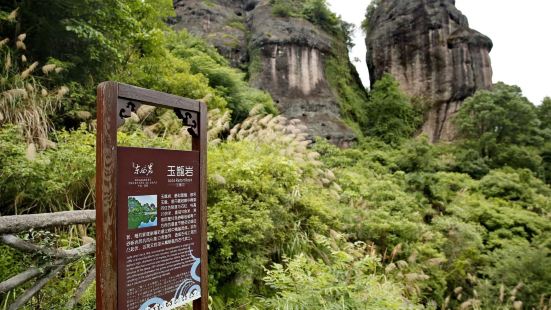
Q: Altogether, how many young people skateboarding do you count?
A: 0